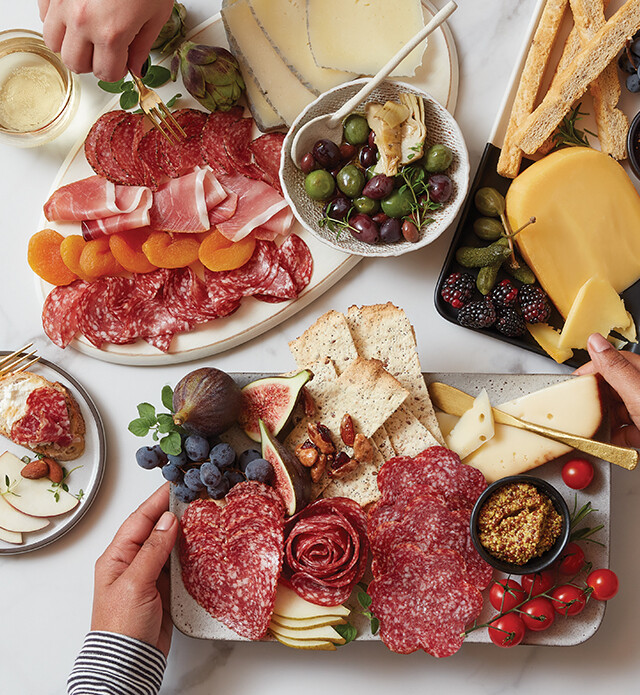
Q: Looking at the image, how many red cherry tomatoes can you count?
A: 8